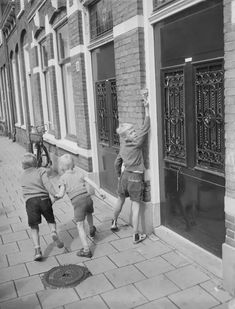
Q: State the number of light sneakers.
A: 2